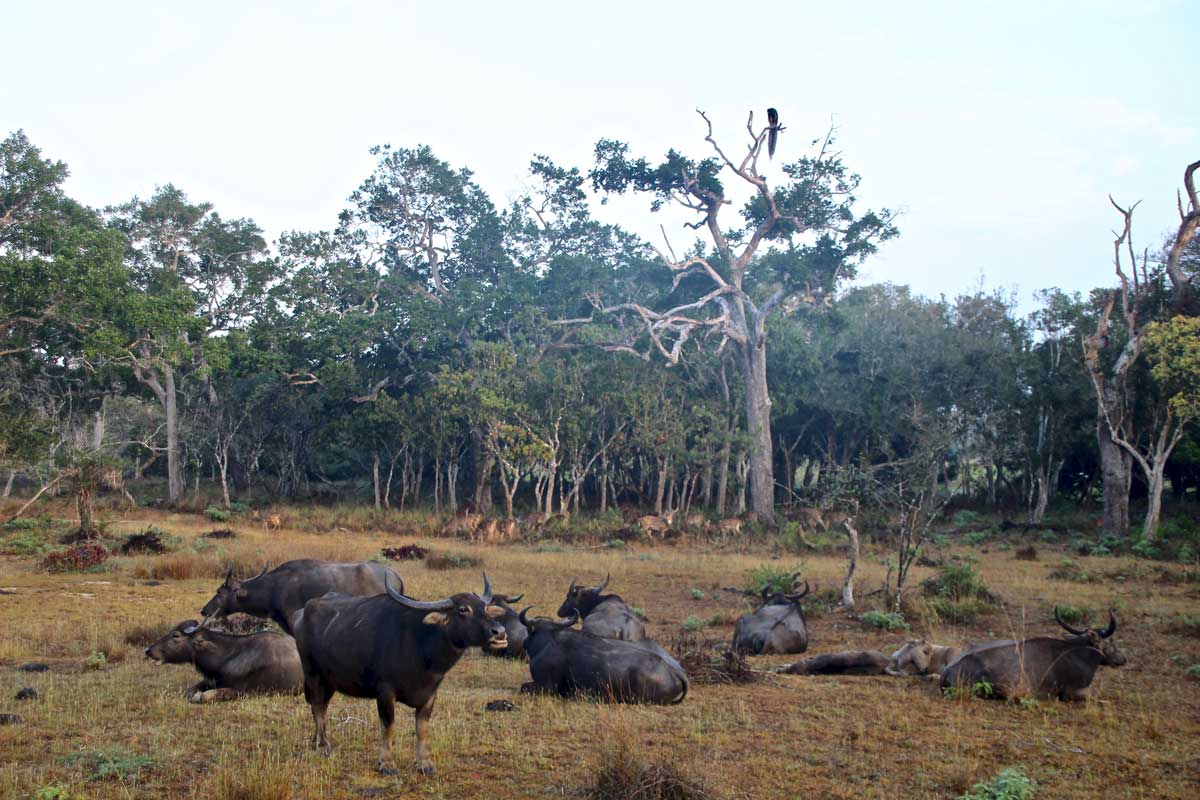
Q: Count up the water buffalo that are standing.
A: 2